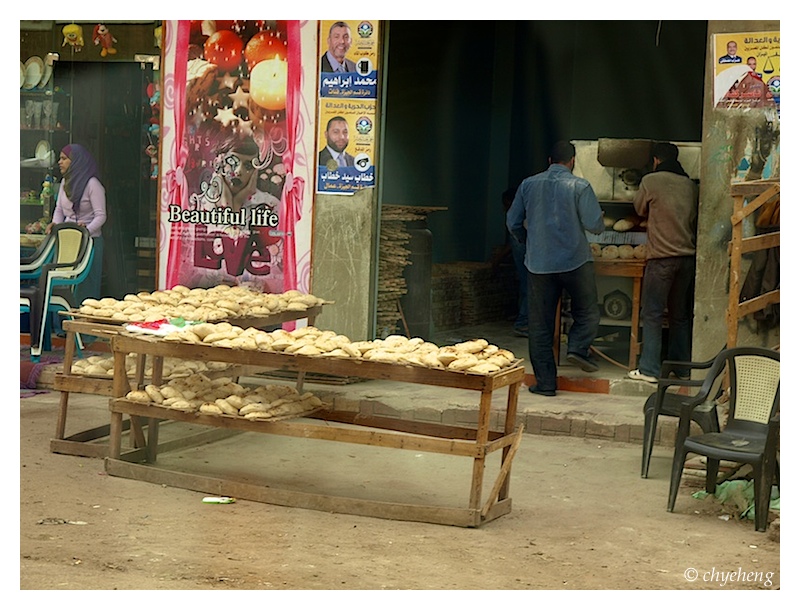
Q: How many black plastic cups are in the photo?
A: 0